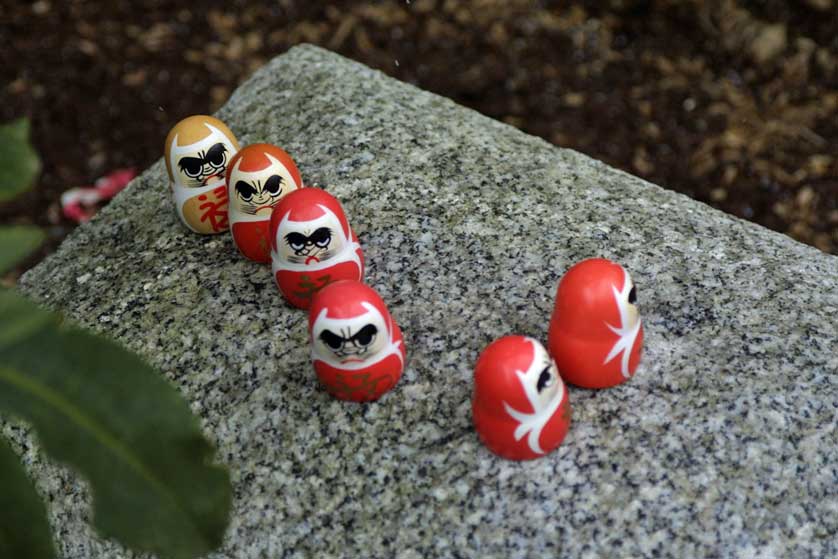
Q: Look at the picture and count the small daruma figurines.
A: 6